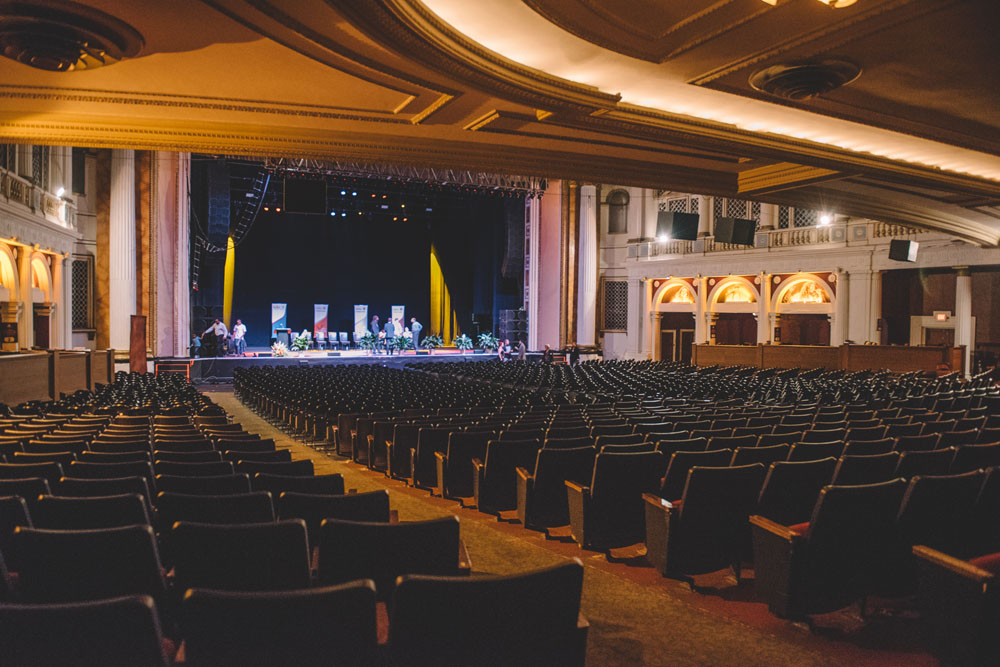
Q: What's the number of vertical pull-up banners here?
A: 4